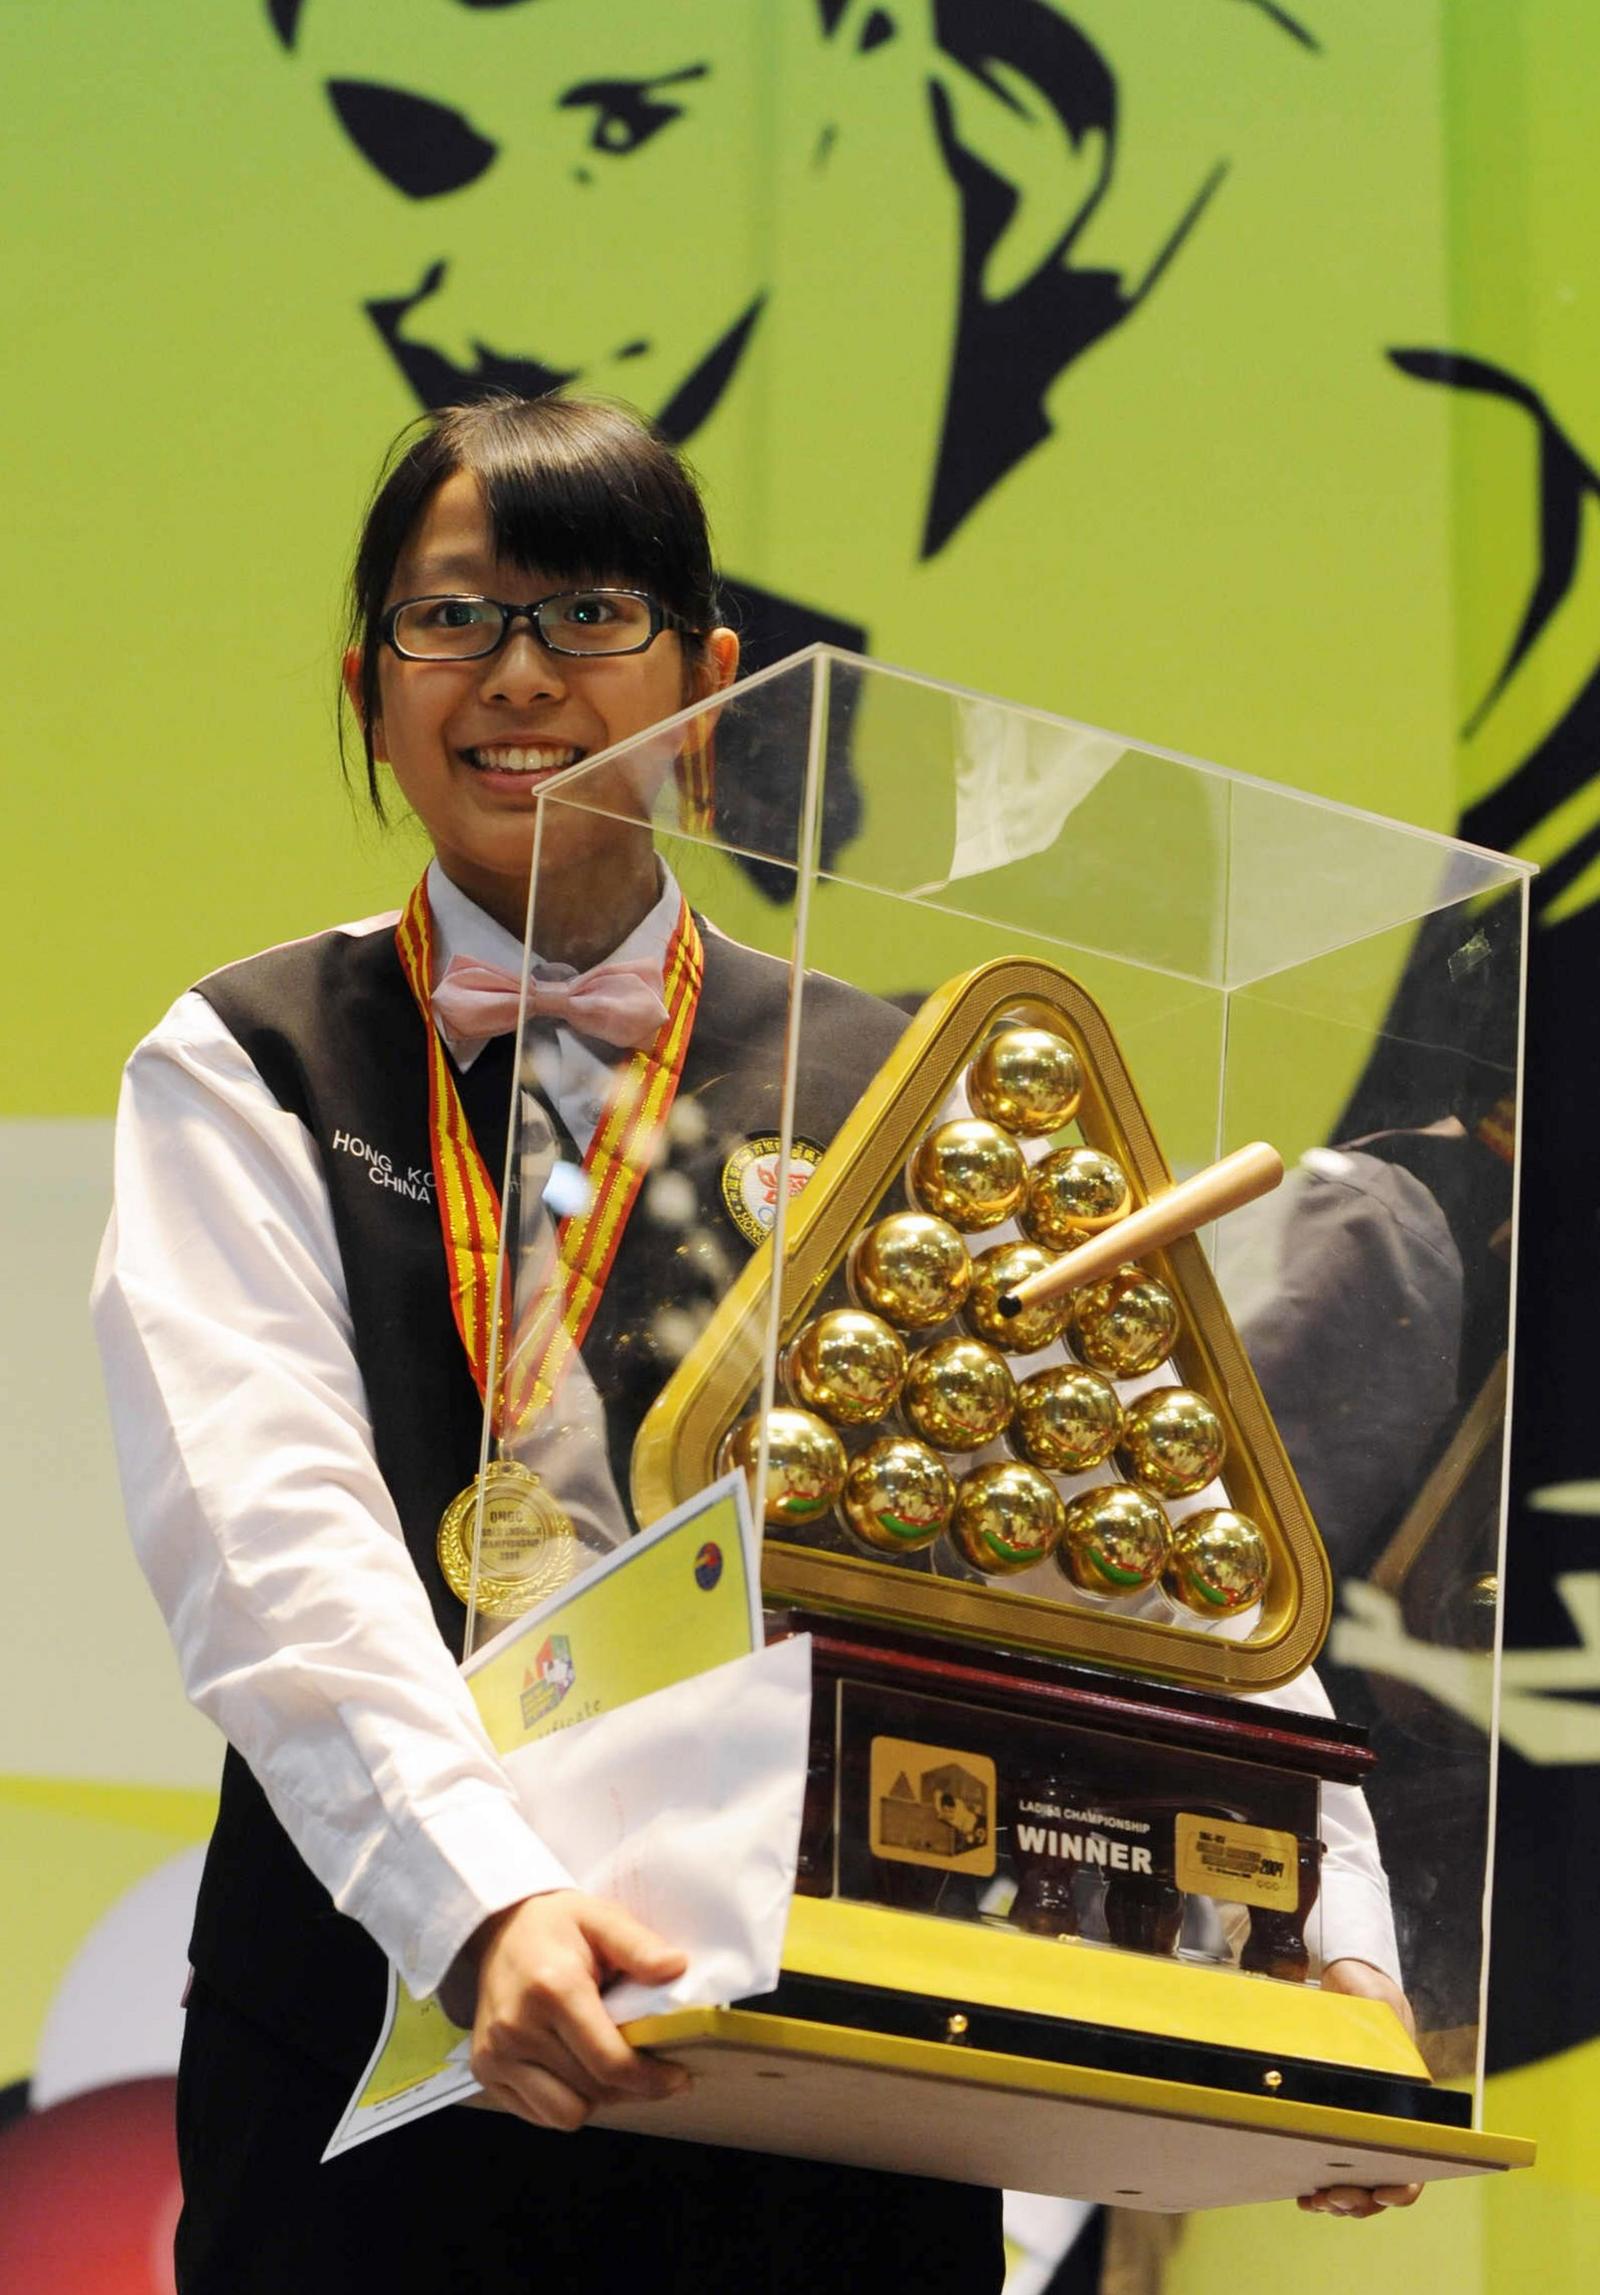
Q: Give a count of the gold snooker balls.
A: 15